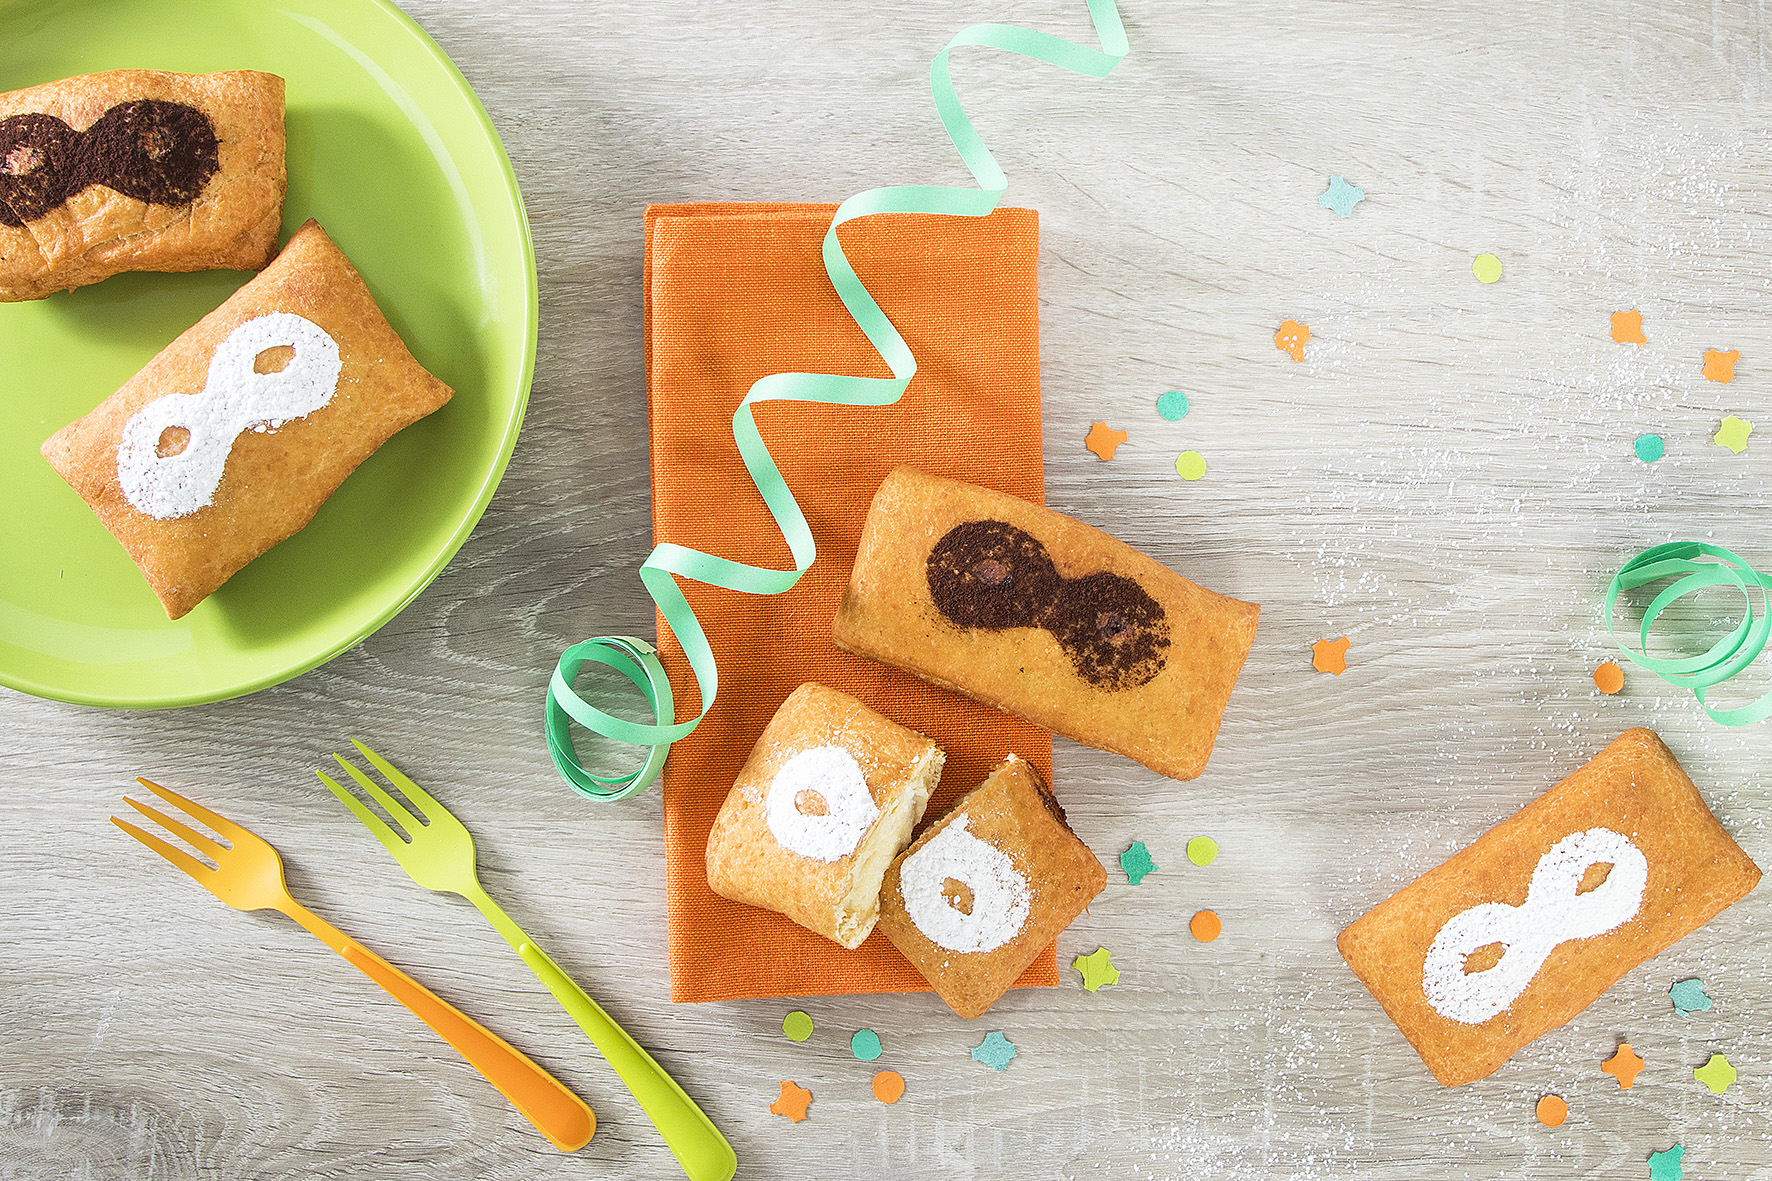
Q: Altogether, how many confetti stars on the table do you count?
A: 15